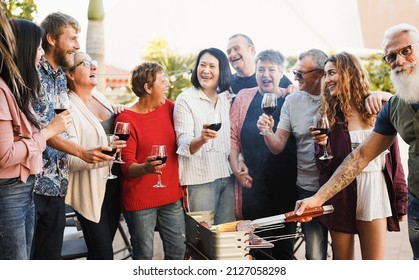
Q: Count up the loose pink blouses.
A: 1